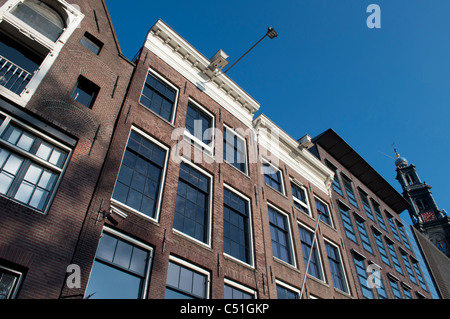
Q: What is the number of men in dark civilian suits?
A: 0